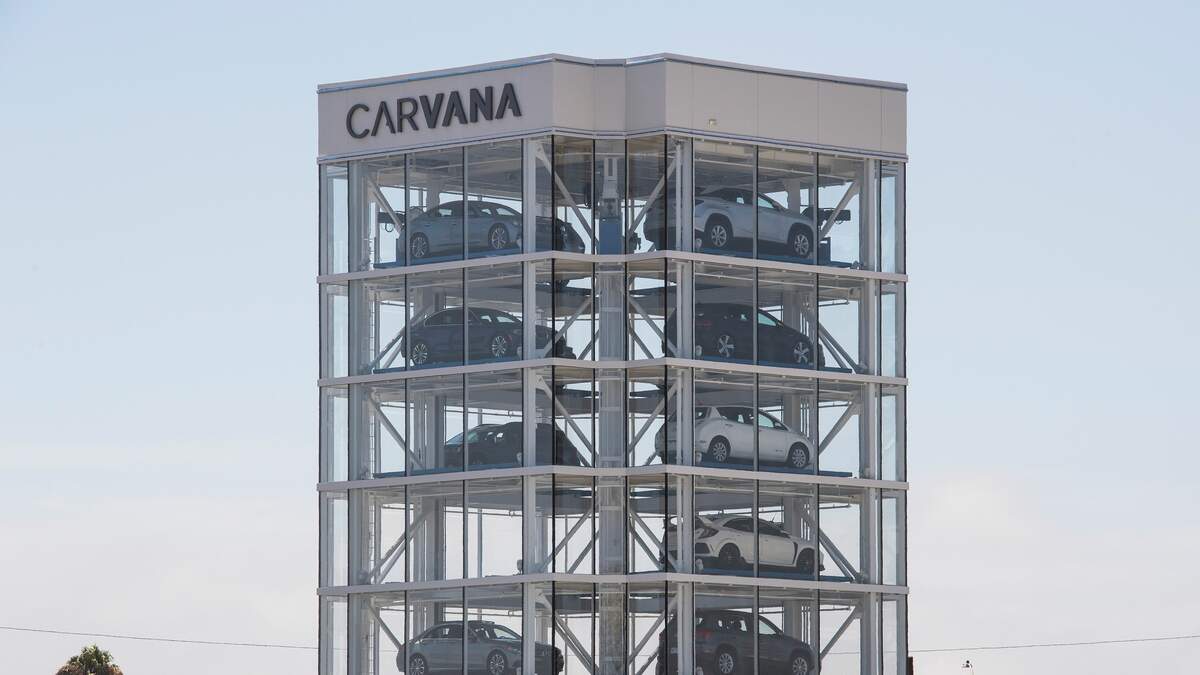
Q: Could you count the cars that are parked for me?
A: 9